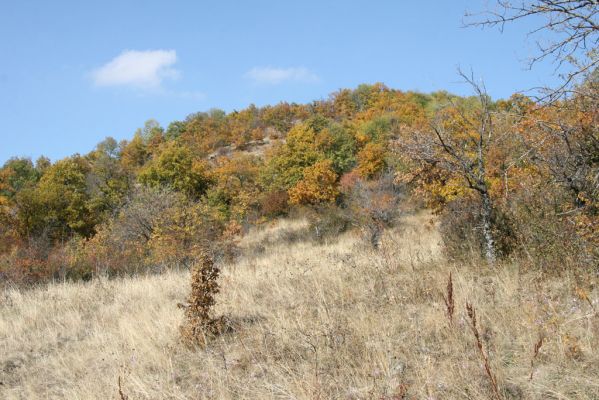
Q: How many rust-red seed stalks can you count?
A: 3